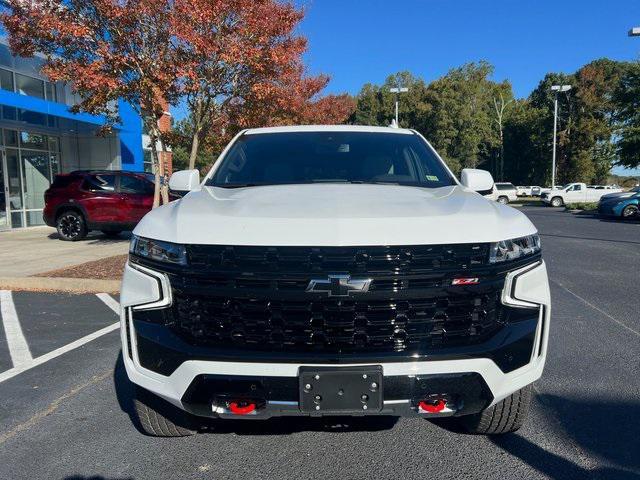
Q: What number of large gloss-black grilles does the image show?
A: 1